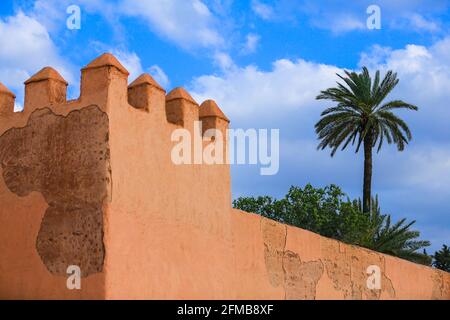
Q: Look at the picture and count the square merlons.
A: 6